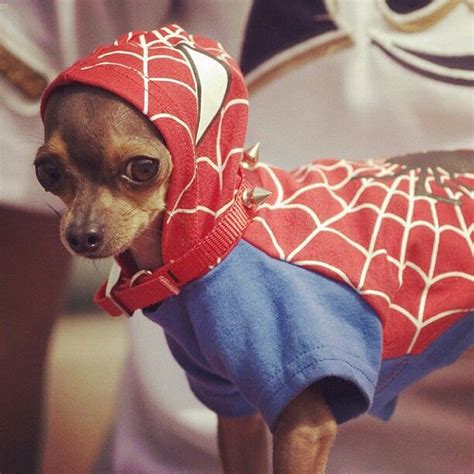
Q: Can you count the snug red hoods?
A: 1